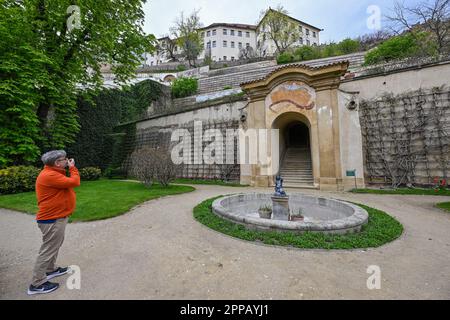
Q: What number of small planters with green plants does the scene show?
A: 2